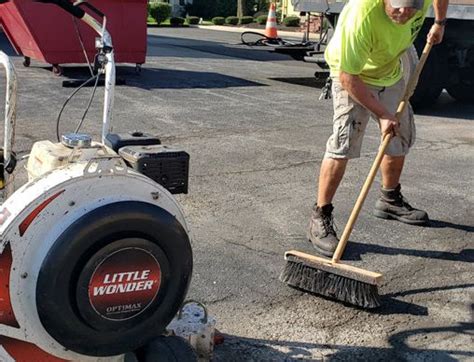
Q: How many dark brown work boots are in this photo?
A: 2